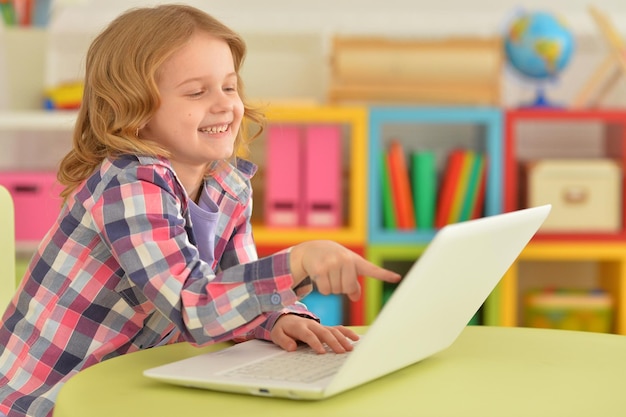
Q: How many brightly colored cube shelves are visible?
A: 6